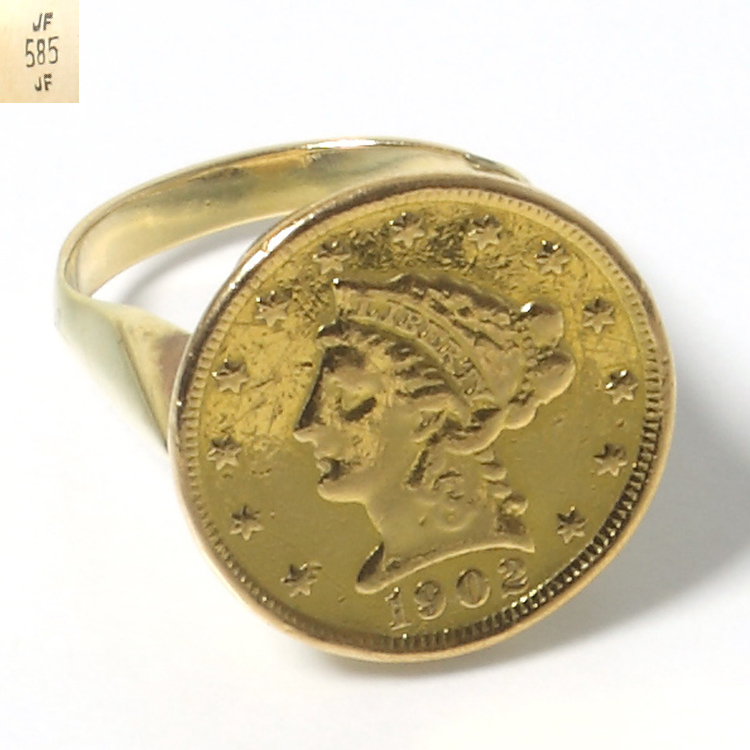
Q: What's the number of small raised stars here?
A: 13